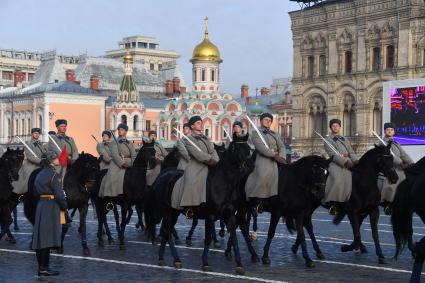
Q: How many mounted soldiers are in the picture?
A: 11